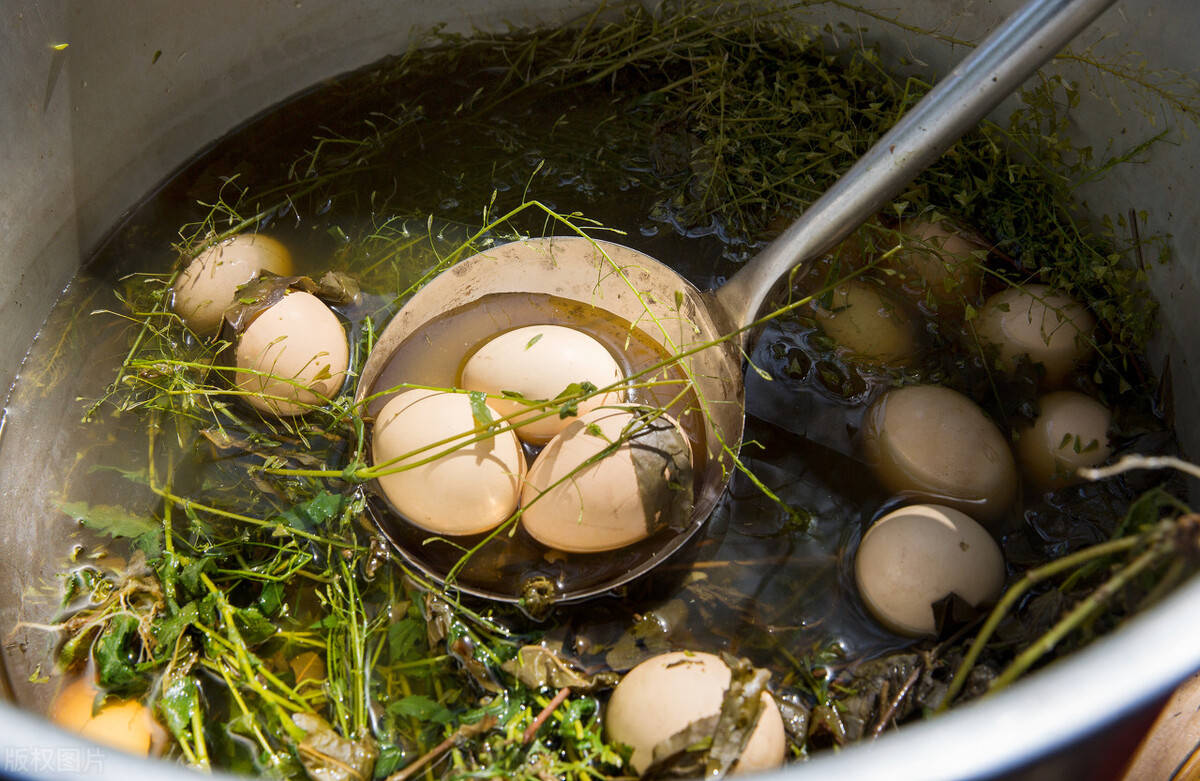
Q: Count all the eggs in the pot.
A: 13